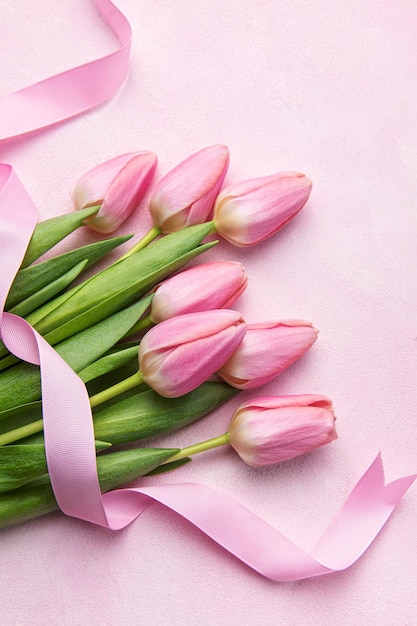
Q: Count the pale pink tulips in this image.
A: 7